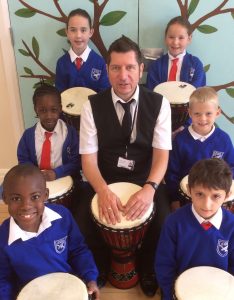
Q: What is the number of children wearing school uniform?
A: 6